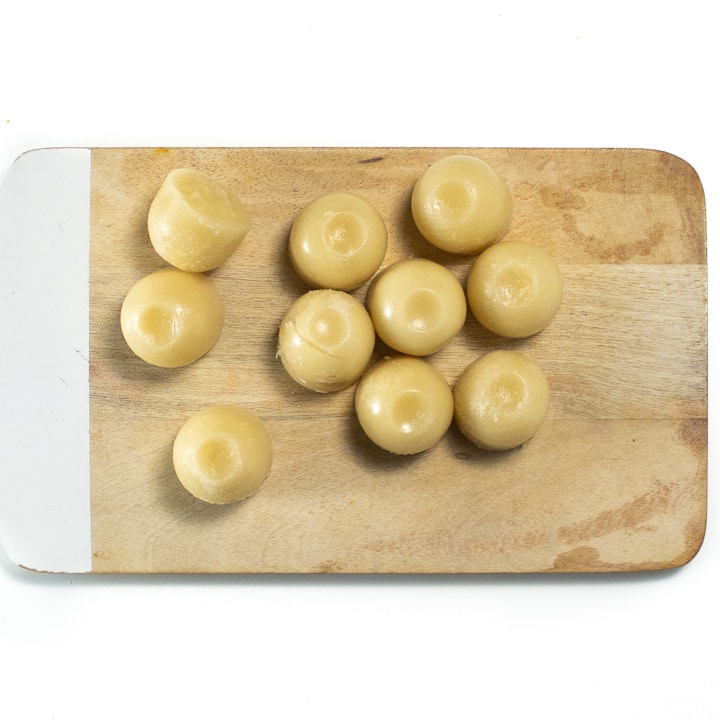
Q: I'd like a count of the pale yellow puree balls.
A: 10